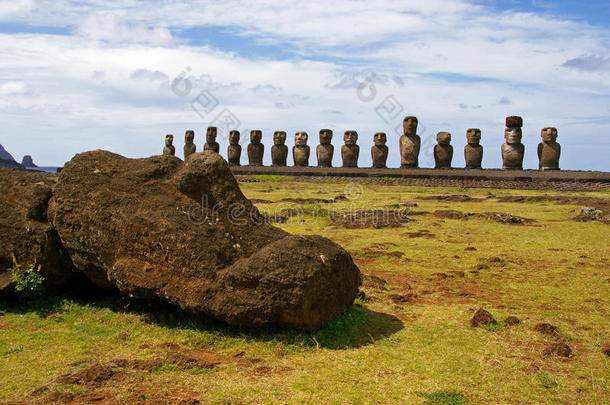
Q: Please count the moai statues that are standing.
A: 15